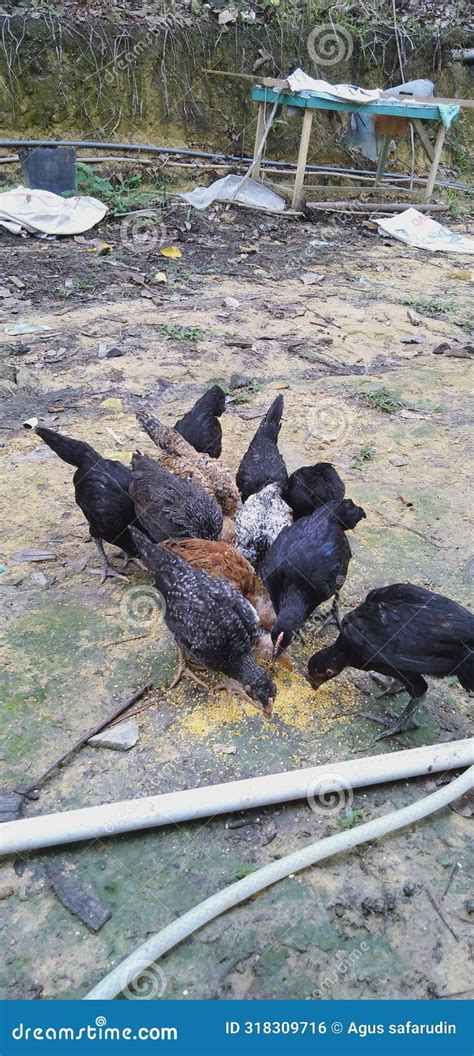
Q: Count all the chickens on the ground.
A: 11